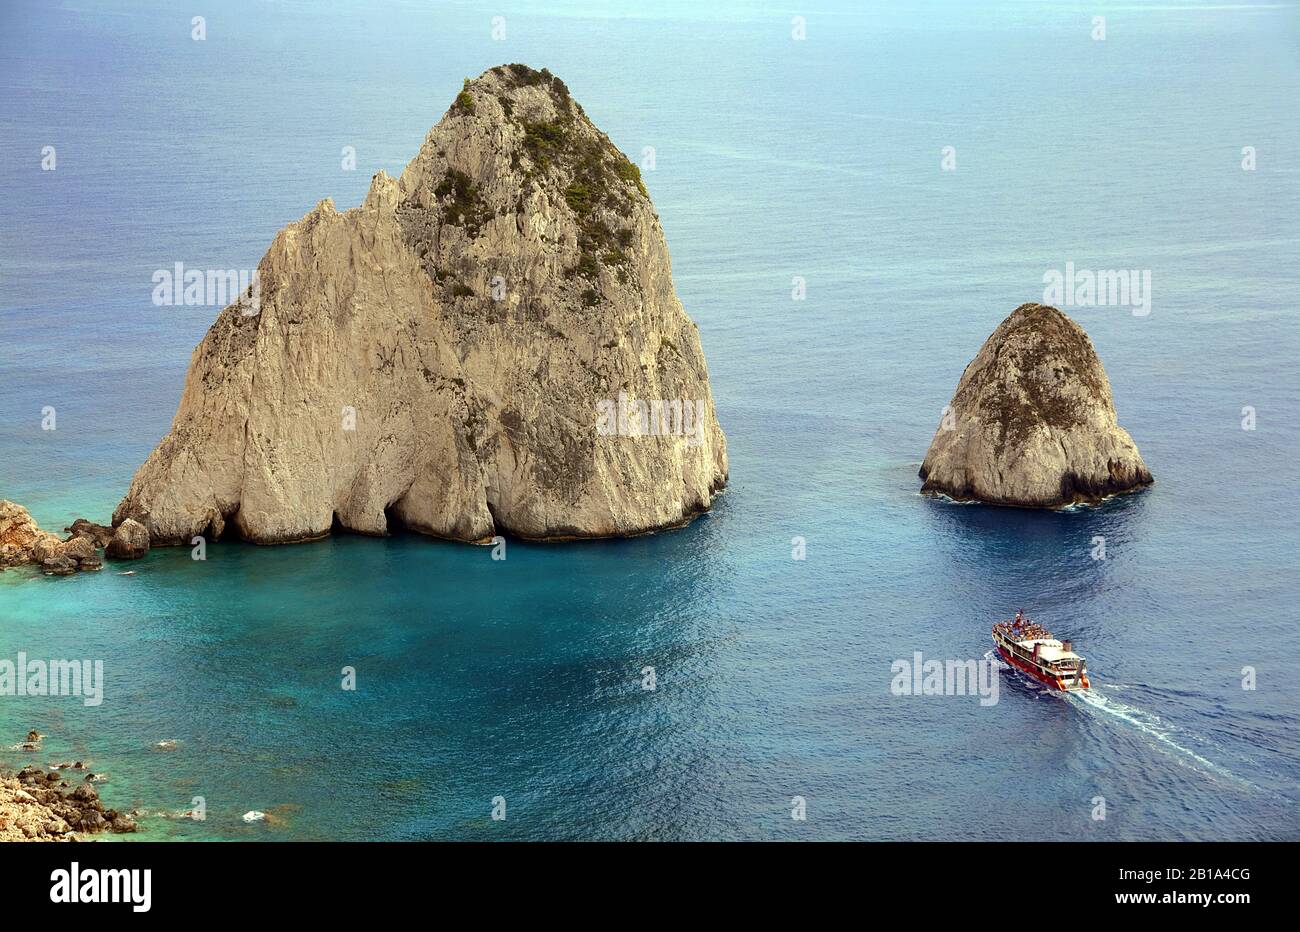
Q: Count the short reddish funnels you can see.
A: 2